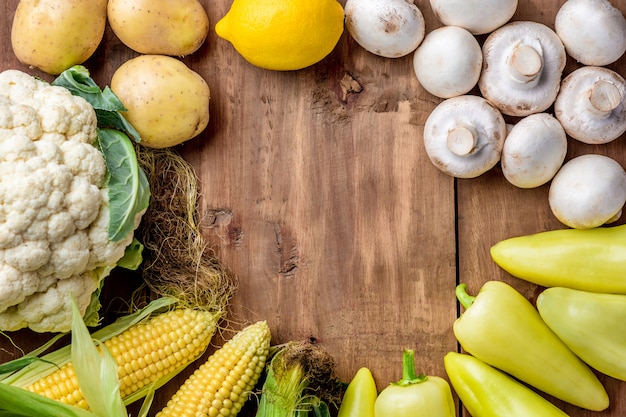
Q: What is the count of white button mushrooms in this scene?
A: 9